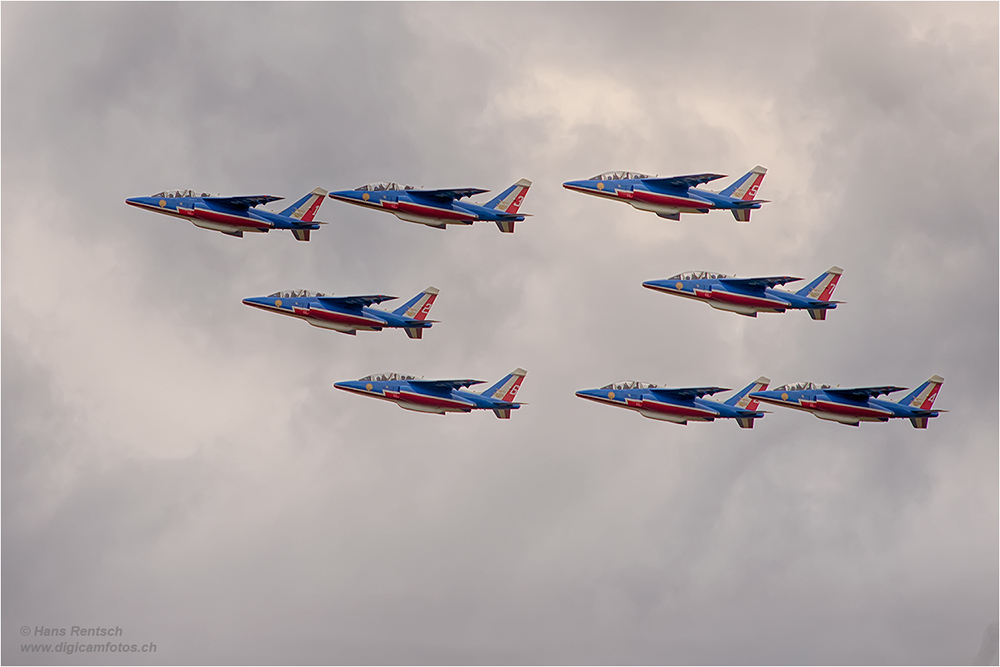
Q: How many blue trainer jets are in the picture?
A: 8